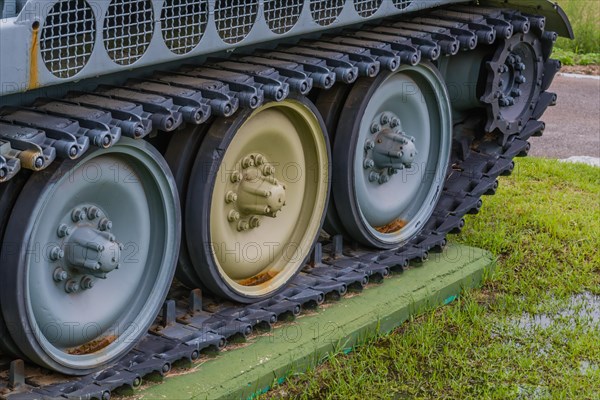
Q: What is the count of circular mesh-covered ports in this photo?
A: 8